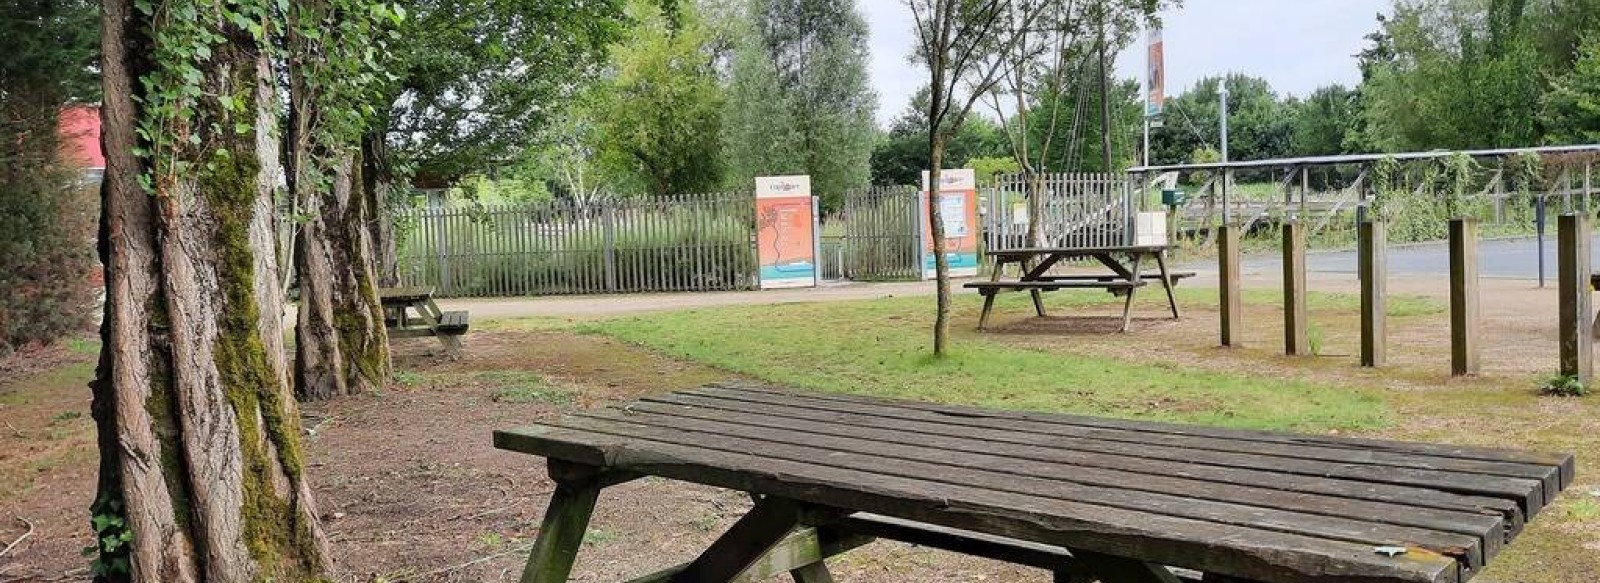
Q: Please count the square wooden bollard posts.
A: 5